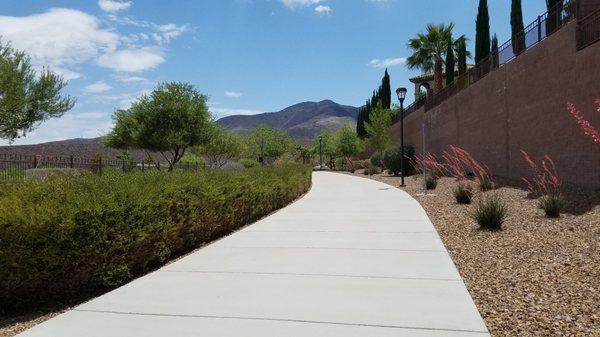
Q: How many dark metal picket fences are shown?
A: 2